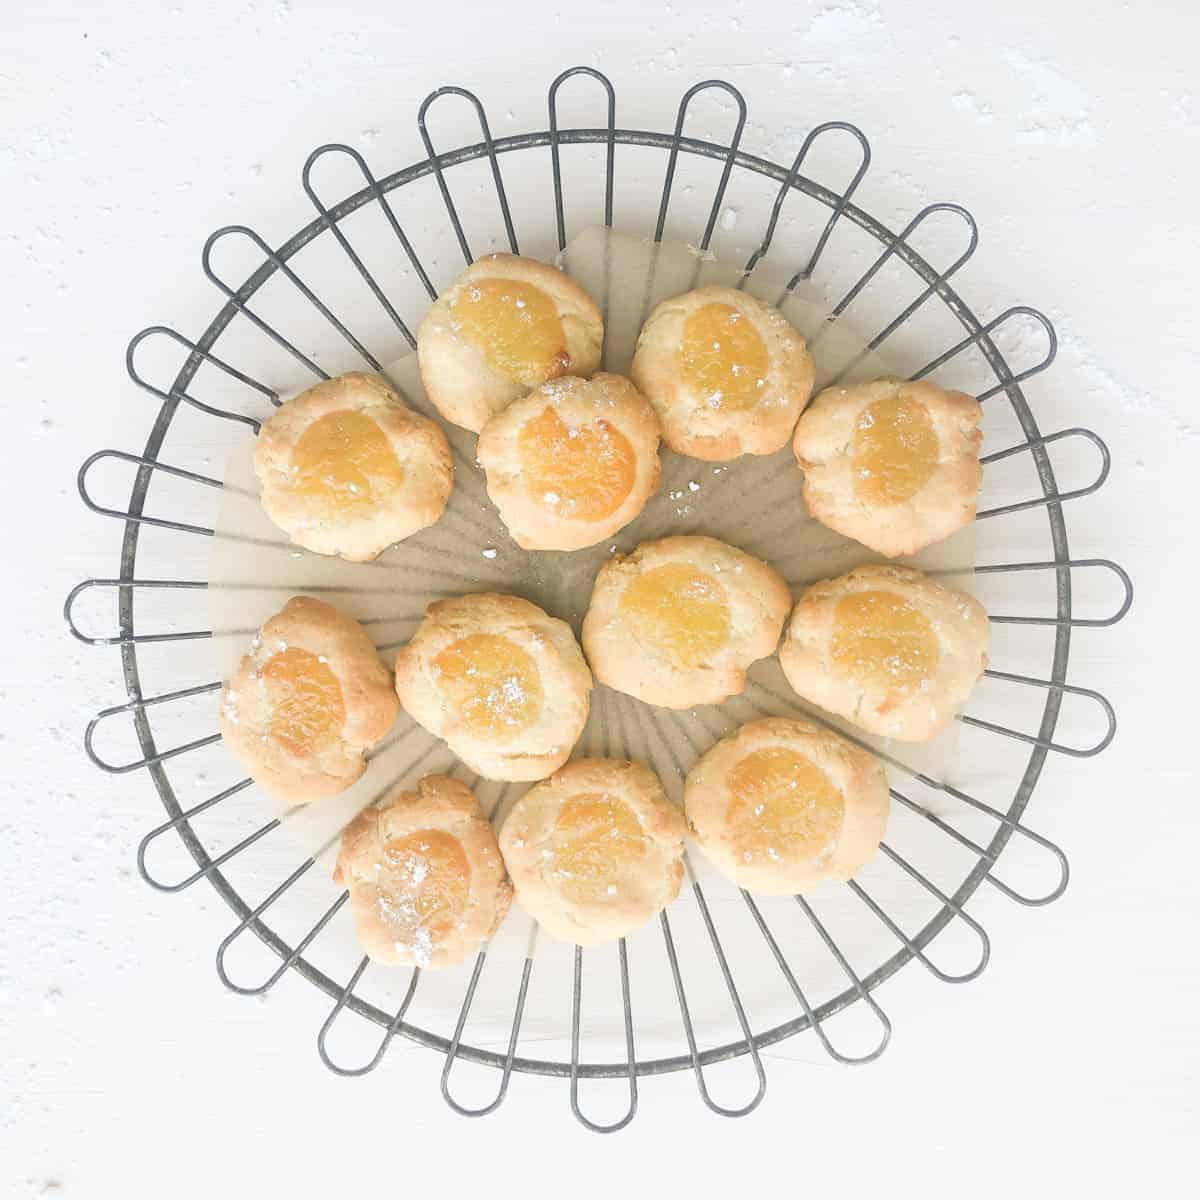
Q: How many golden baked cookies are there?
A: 12